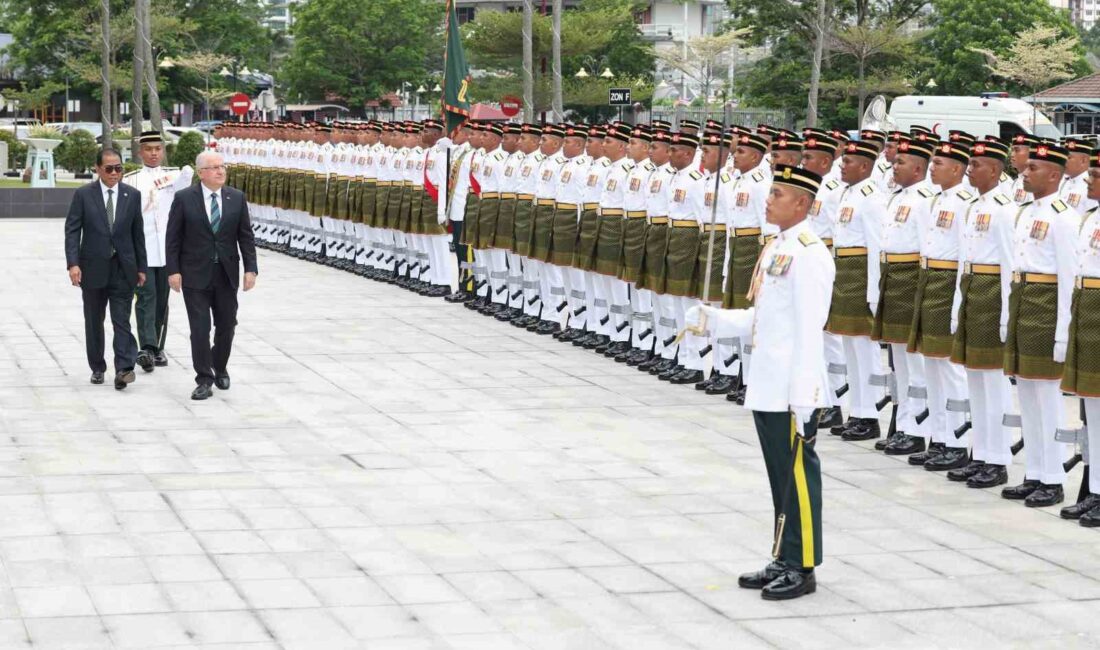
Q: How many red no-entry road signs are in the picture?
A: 2